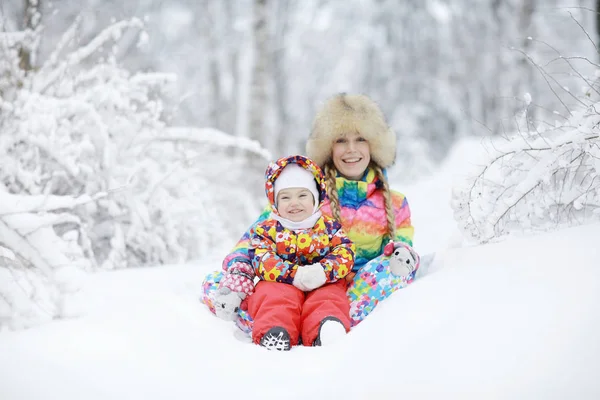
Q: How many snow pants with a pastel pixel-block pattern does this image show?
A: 1